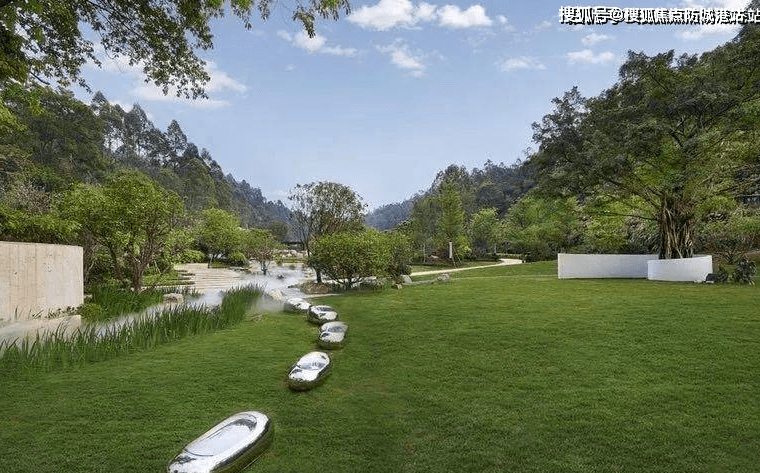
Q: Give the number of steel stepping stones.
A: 5